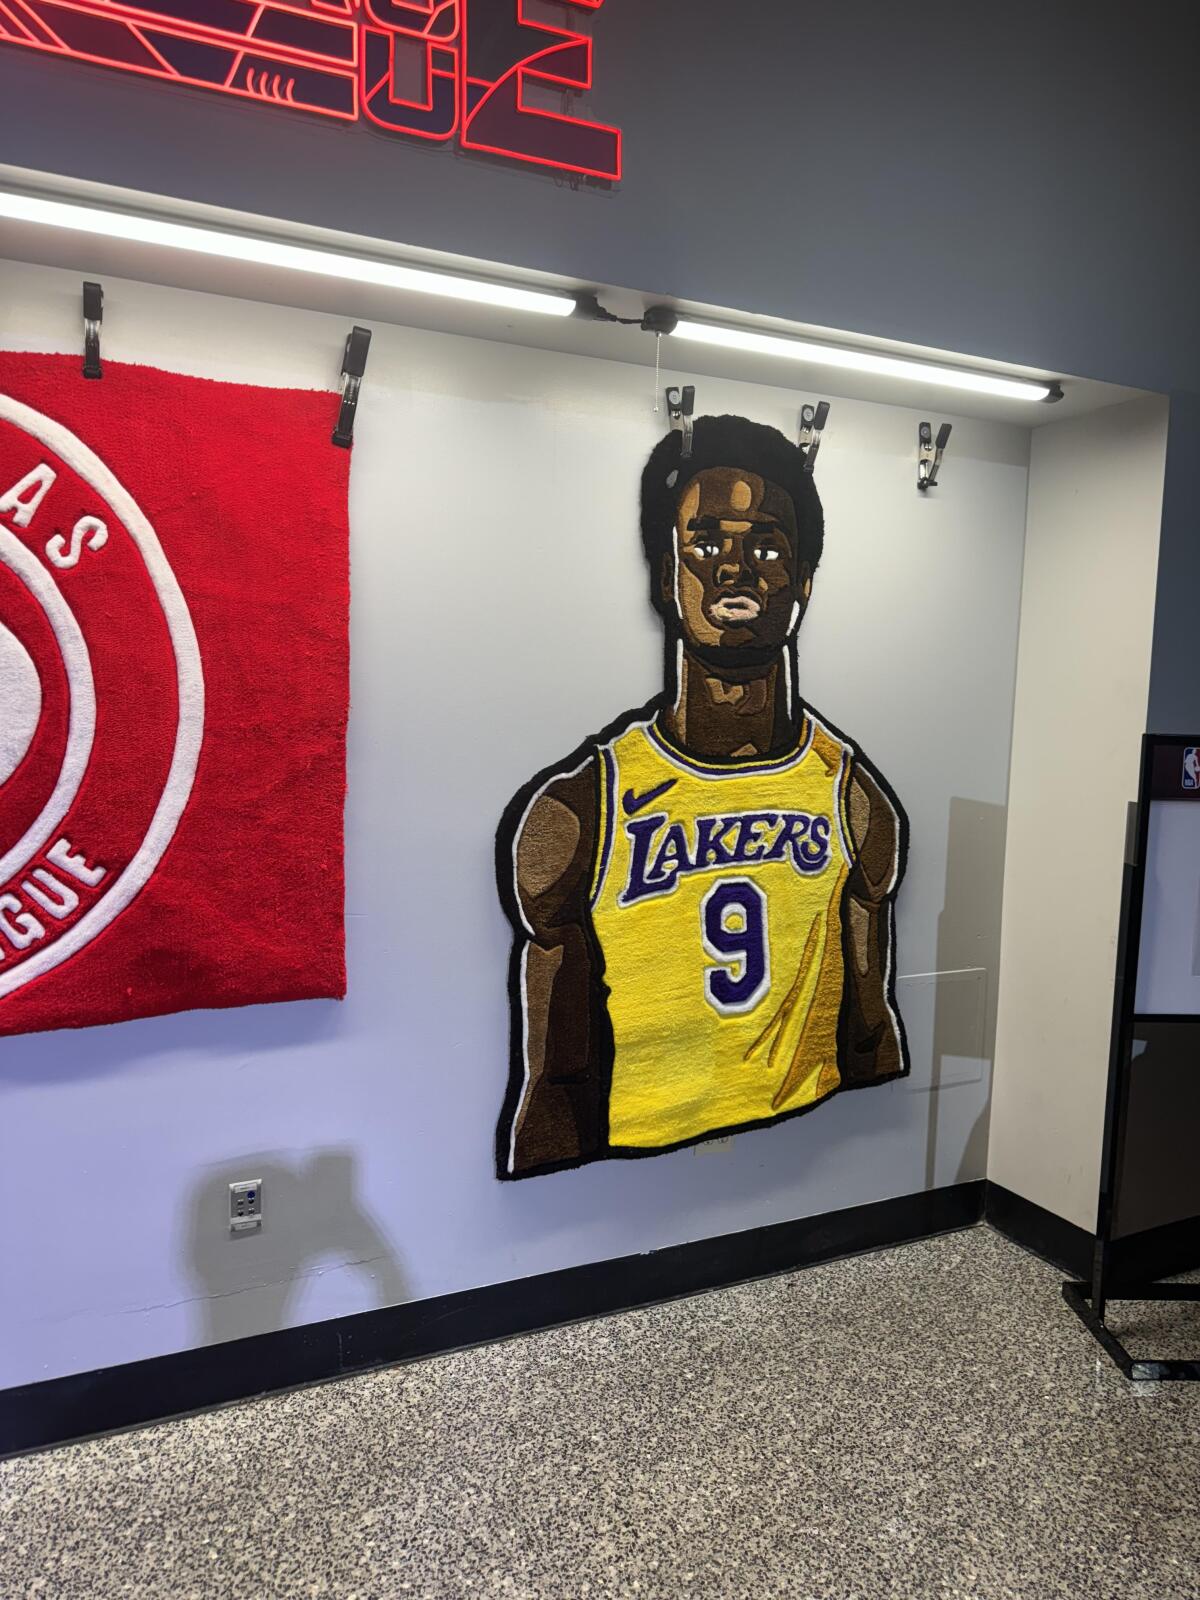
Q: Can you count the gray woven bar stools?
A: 0